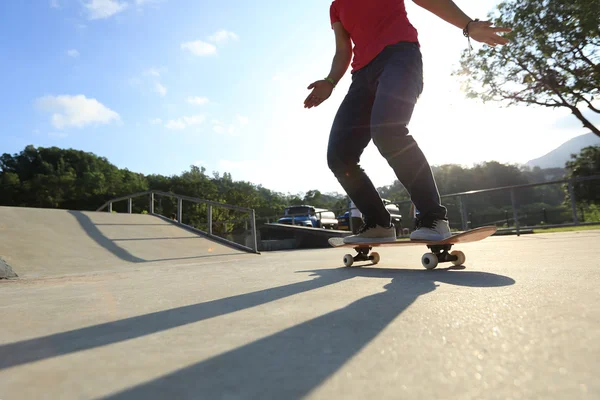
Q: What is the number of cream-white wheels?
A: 4